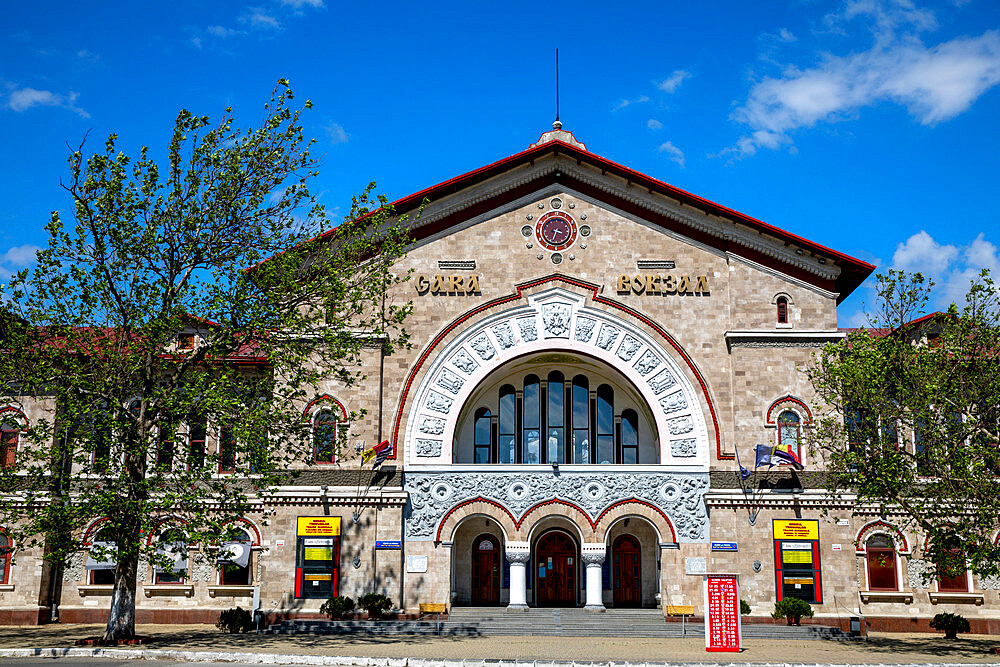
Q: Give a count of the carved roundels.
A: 4